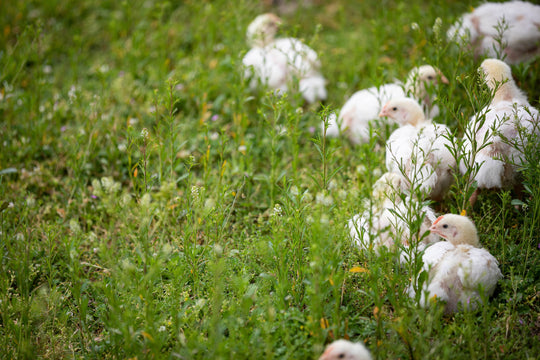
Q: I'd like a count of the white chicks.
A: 8